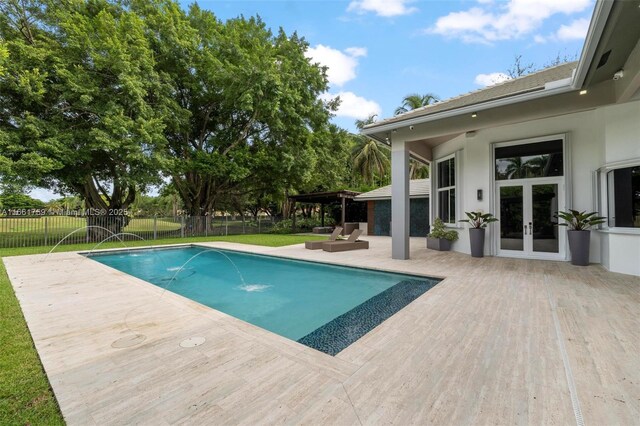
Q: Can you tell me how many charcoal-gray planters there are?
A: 3